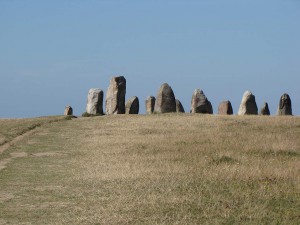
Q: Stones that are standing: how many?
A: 12